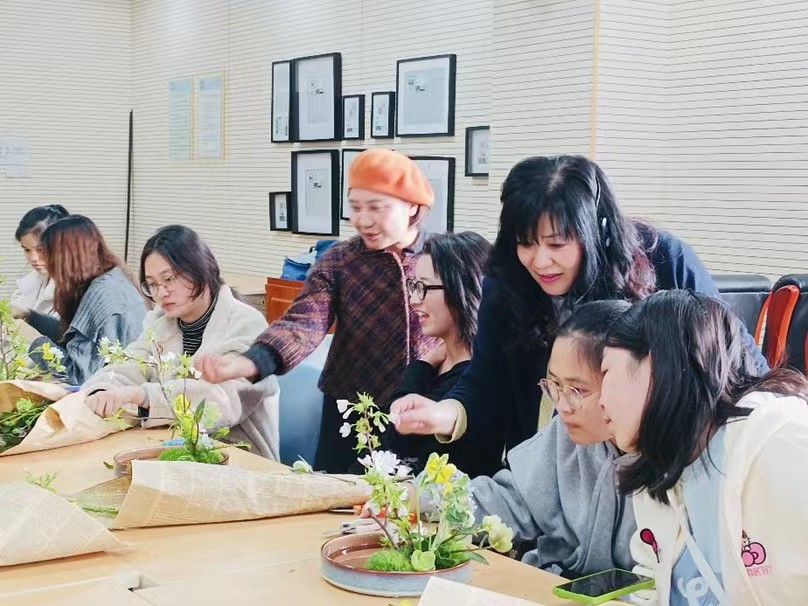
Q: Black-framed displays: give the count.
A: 10